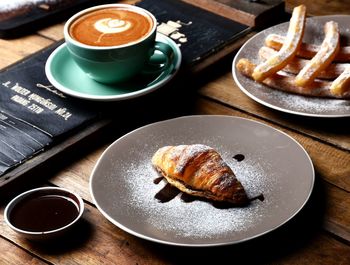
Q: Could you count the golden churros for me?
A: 6